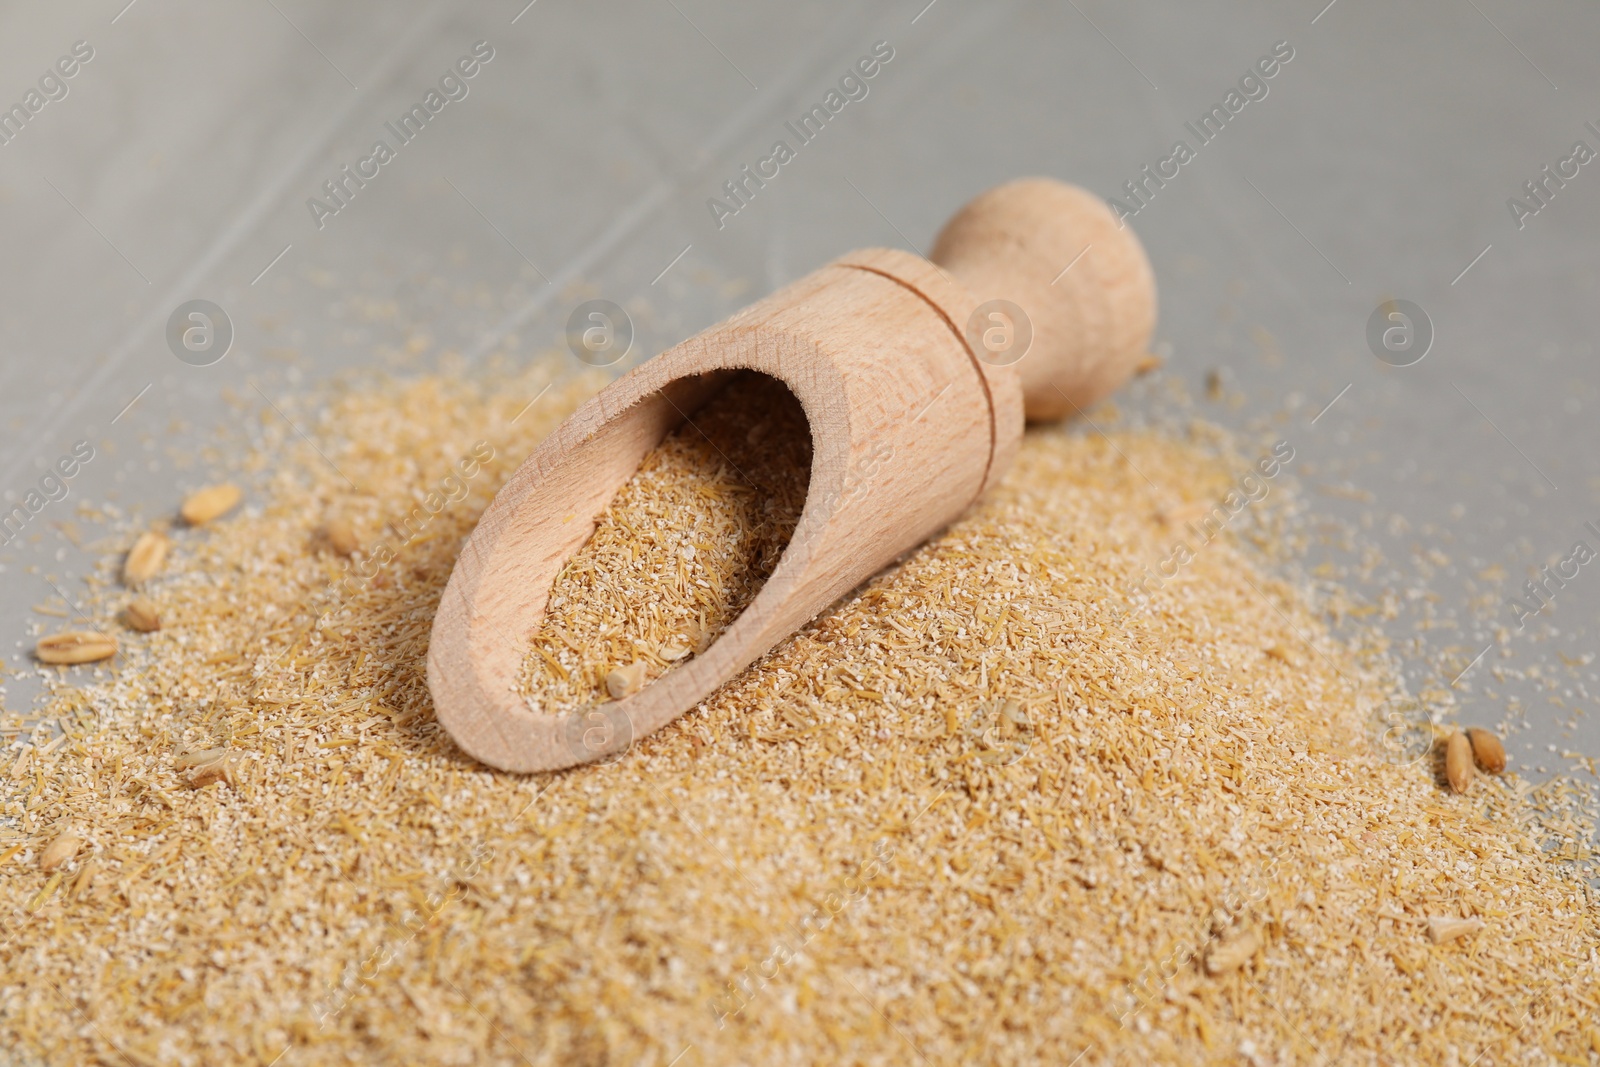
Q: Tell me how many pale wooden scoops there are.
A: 1